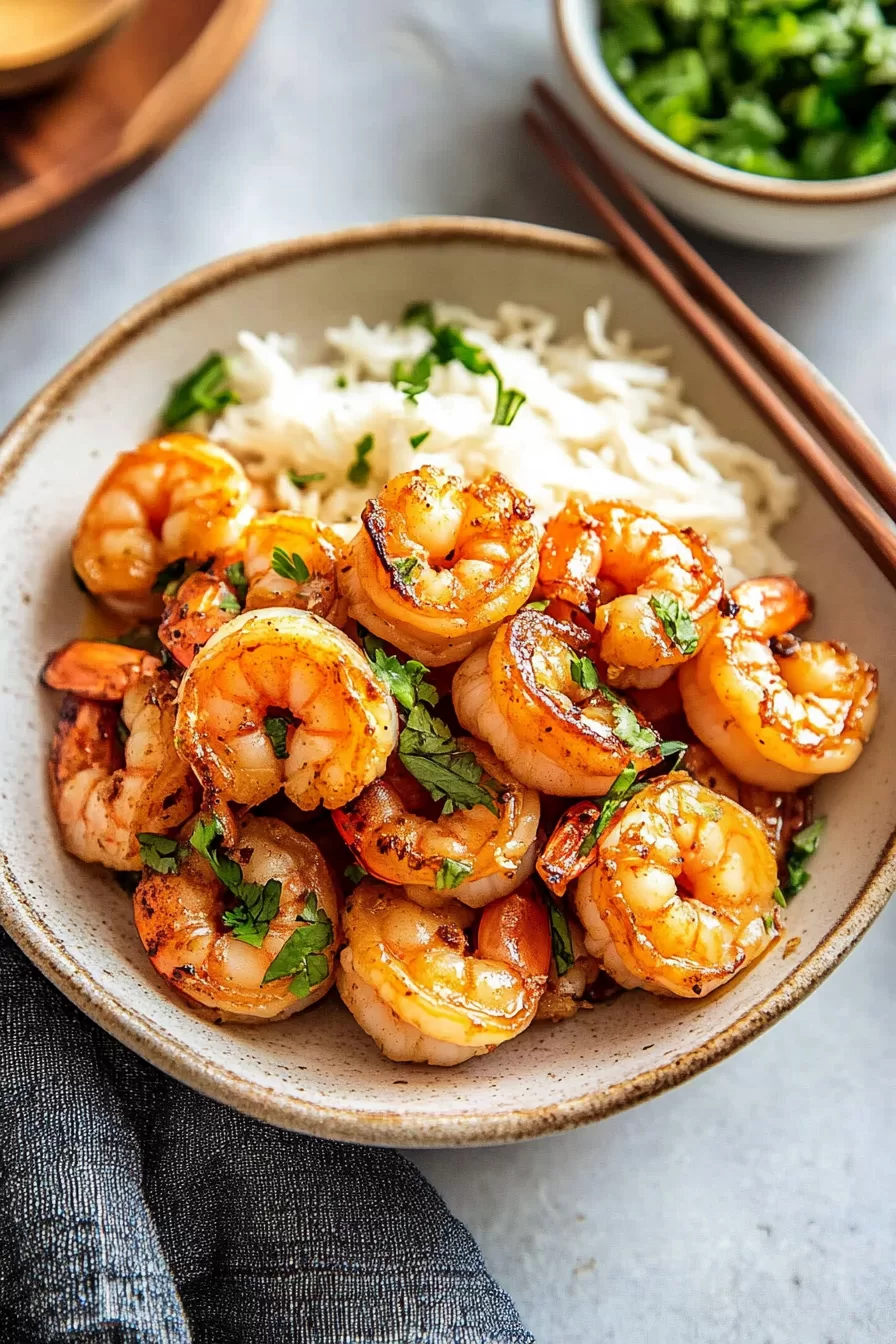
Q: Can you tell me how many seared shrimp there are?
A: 12